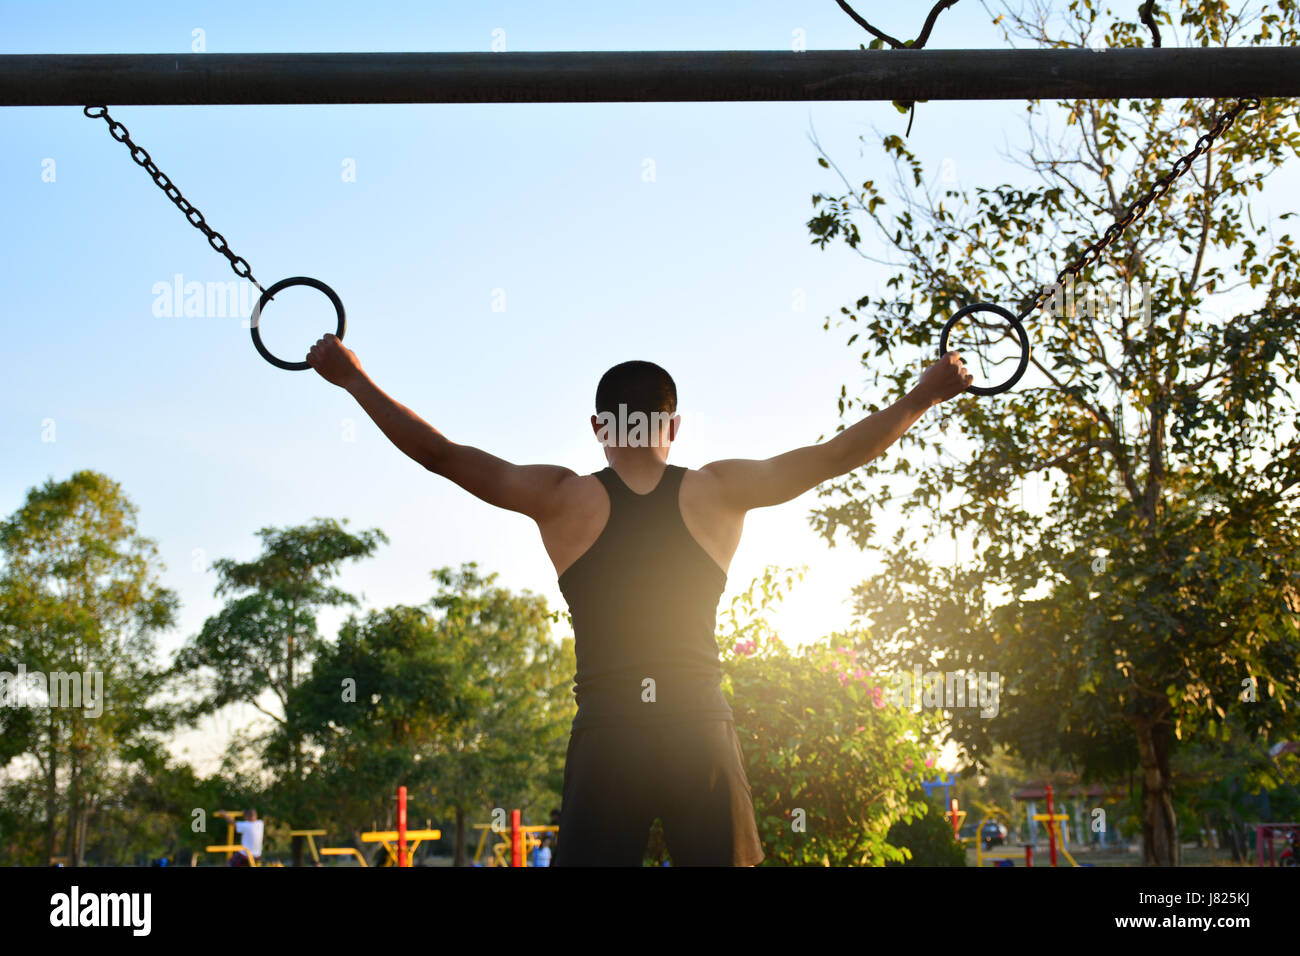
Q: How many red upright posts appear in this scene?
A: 4